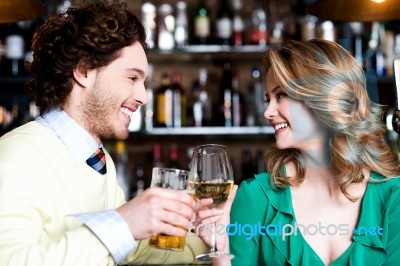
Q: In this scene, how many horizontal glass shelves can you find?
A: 2